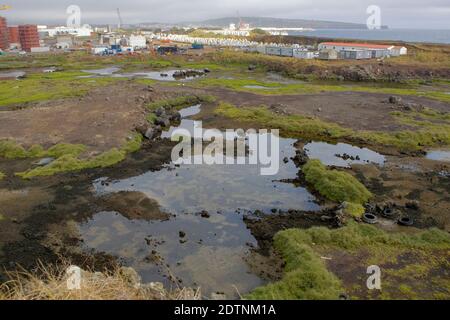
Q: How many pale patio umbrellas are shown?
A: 0